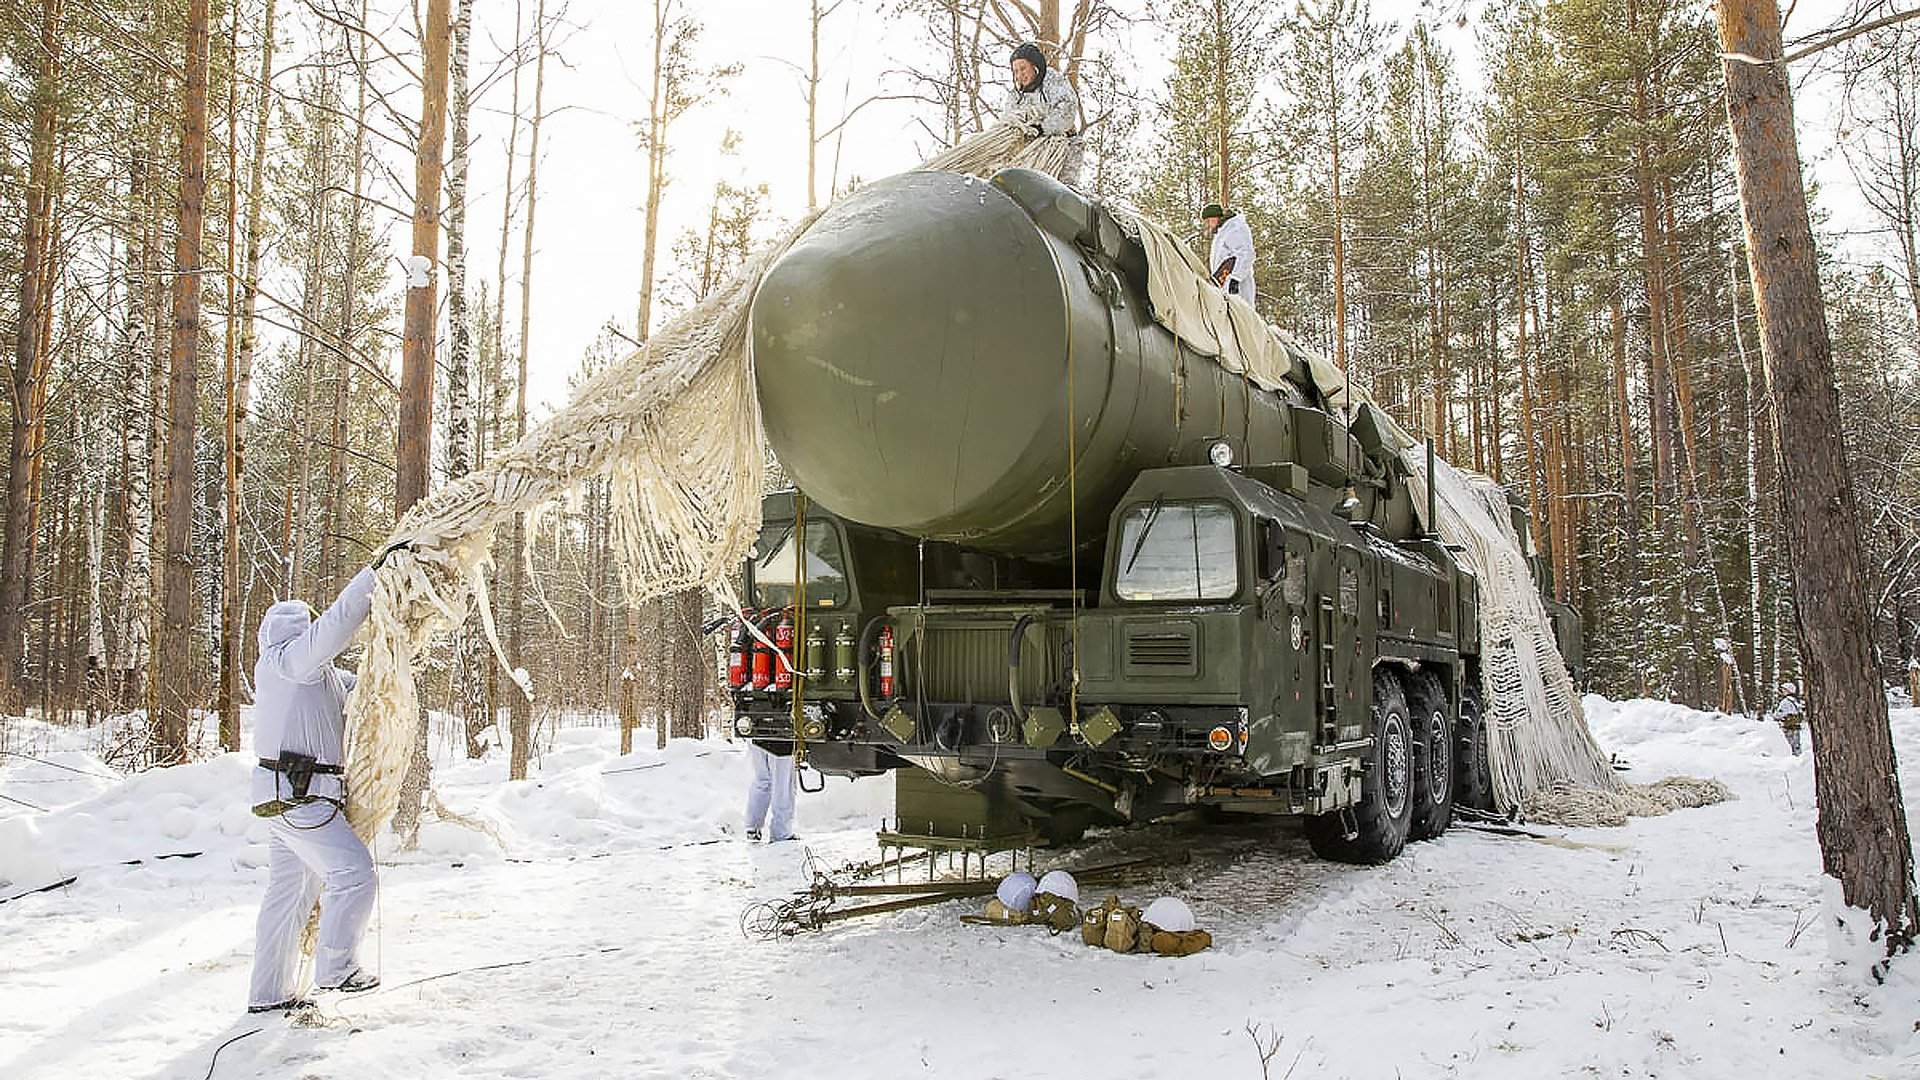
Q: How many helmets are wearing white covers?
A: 3